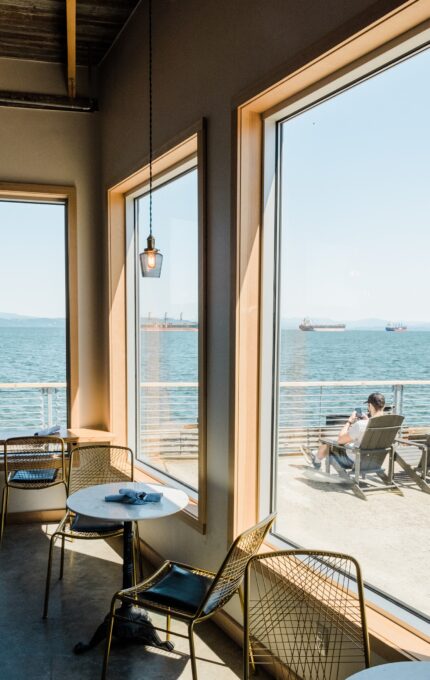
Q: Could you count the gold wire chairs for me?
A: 4